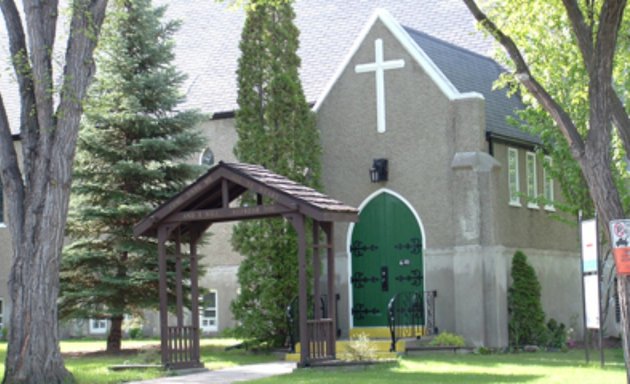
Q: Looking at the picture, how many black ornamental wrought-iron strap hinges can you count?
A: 6